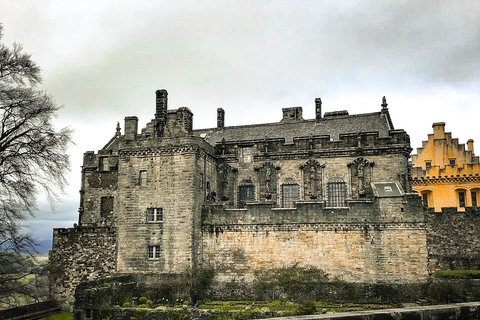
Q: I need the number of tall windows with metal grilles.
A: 3